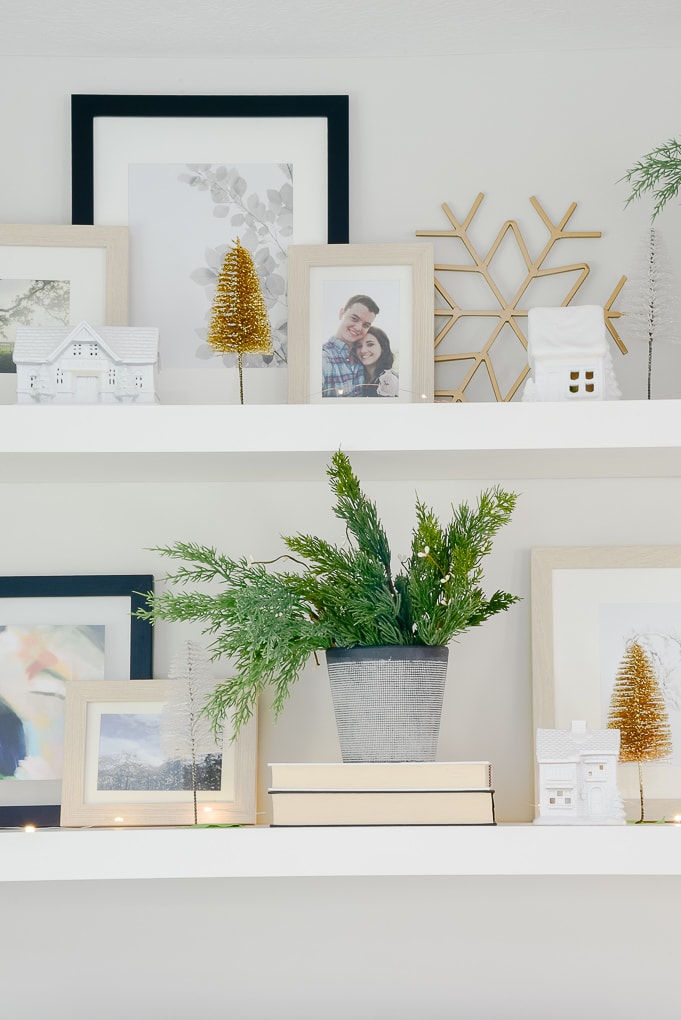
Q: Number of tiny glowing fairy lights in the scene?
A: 6